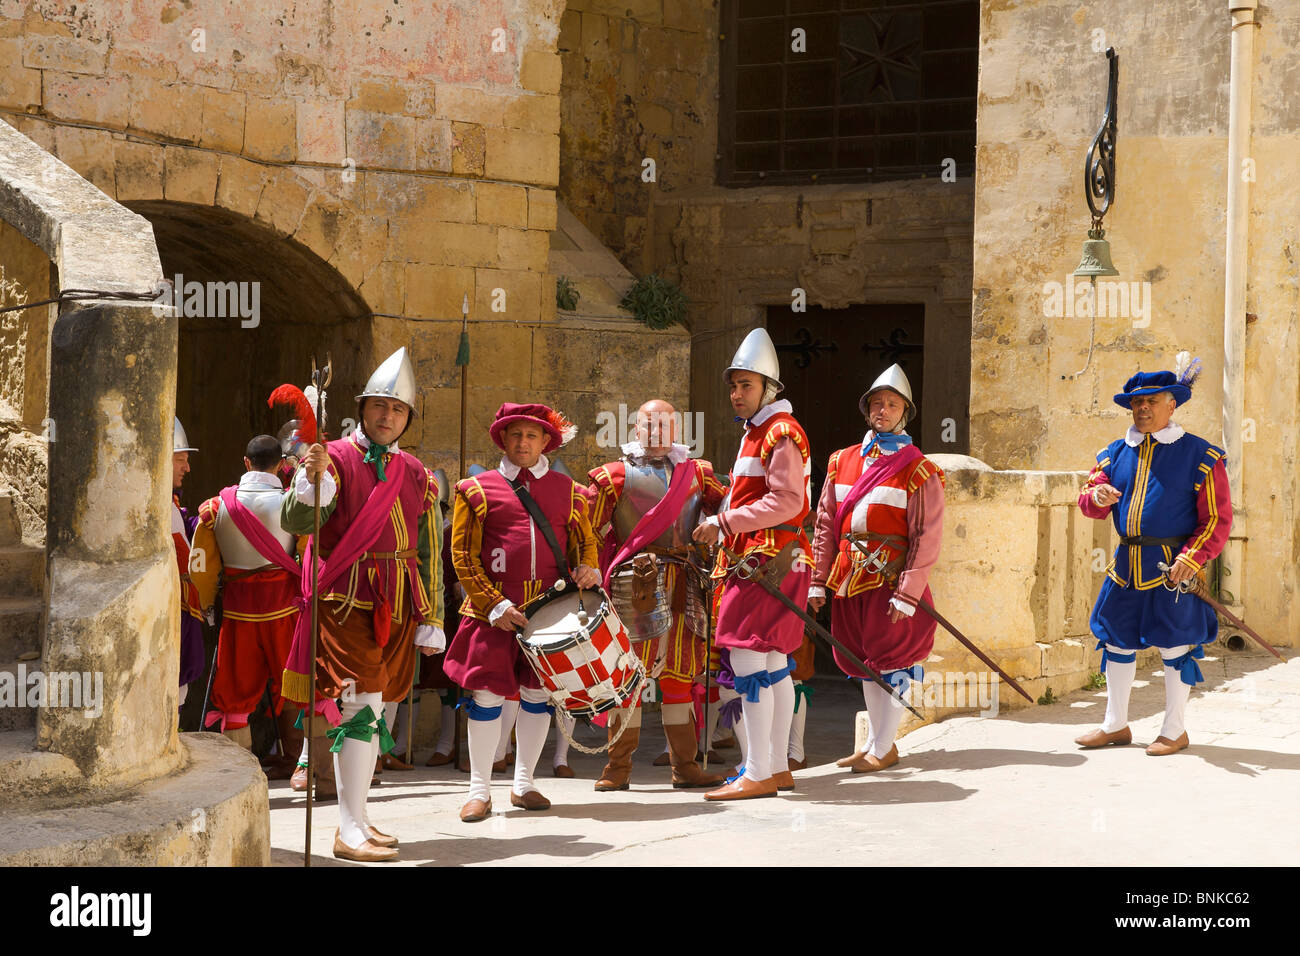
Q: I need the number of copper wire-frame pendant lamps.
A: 0